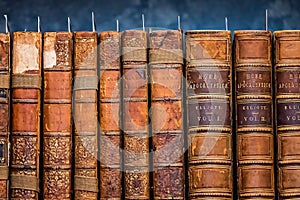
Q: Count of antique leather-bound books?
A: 10